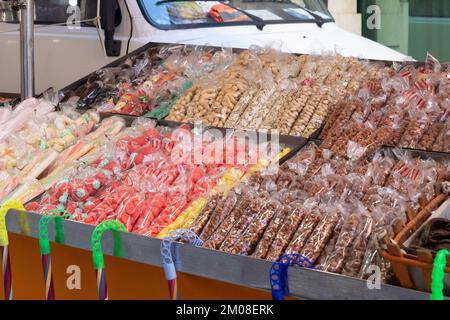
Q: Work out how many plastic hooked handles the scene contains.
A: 6